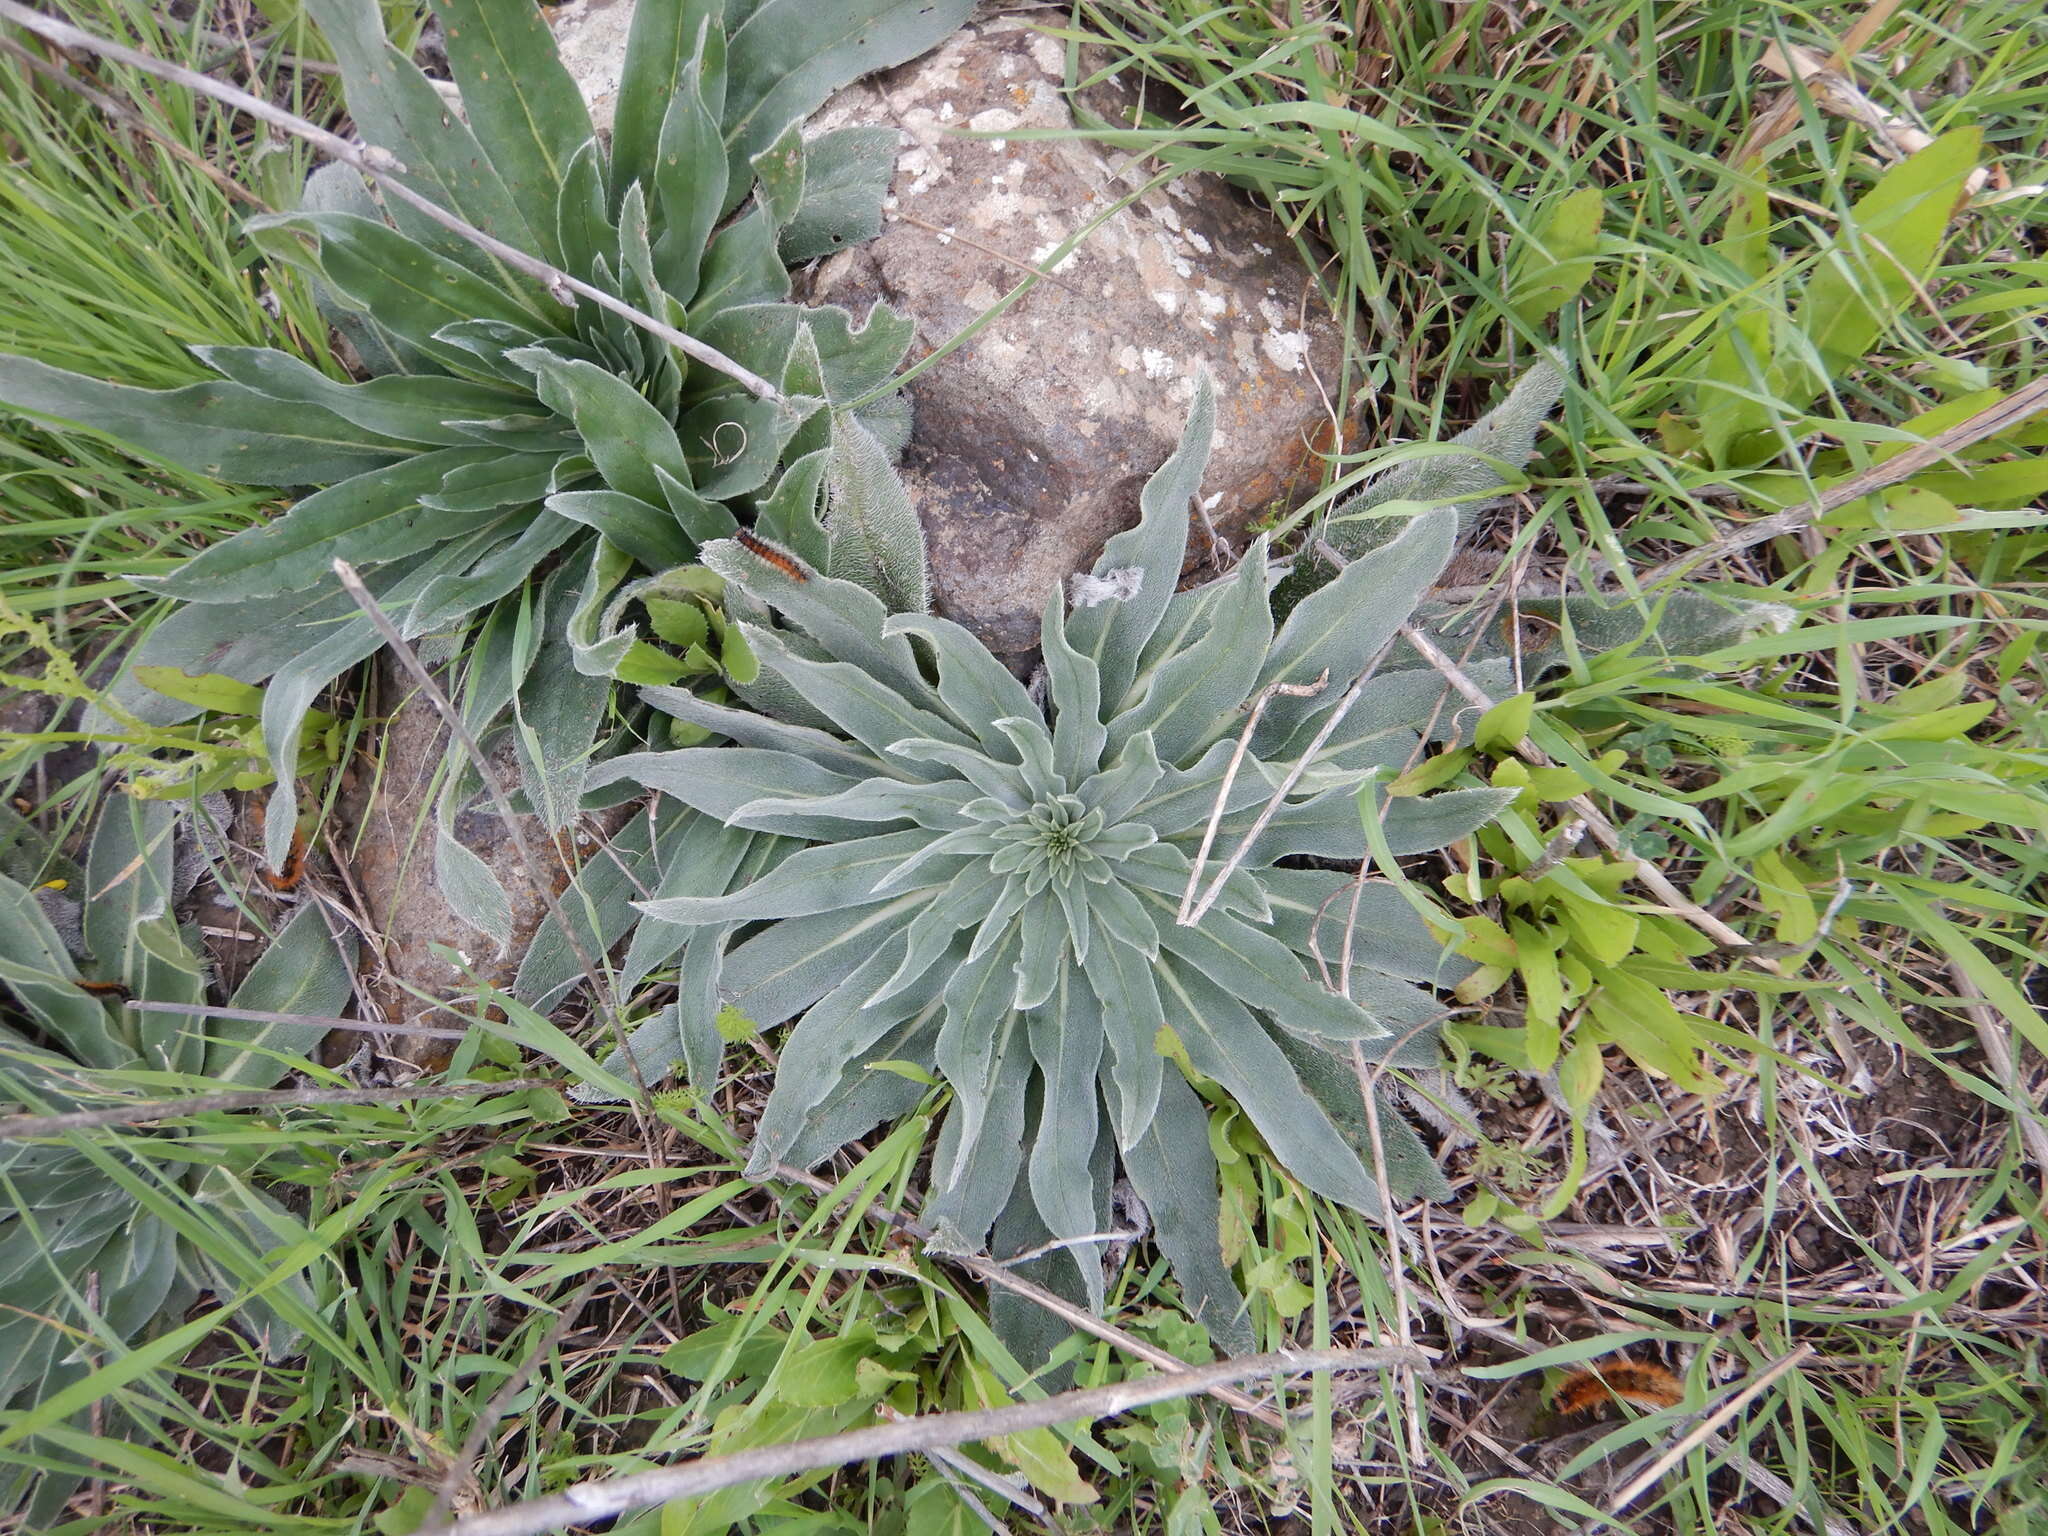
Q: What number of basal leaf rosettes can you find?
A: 3